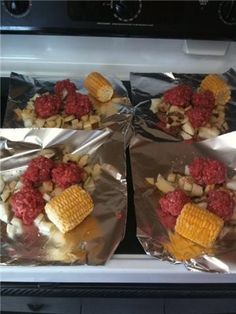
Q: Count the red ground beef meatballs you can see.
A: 12